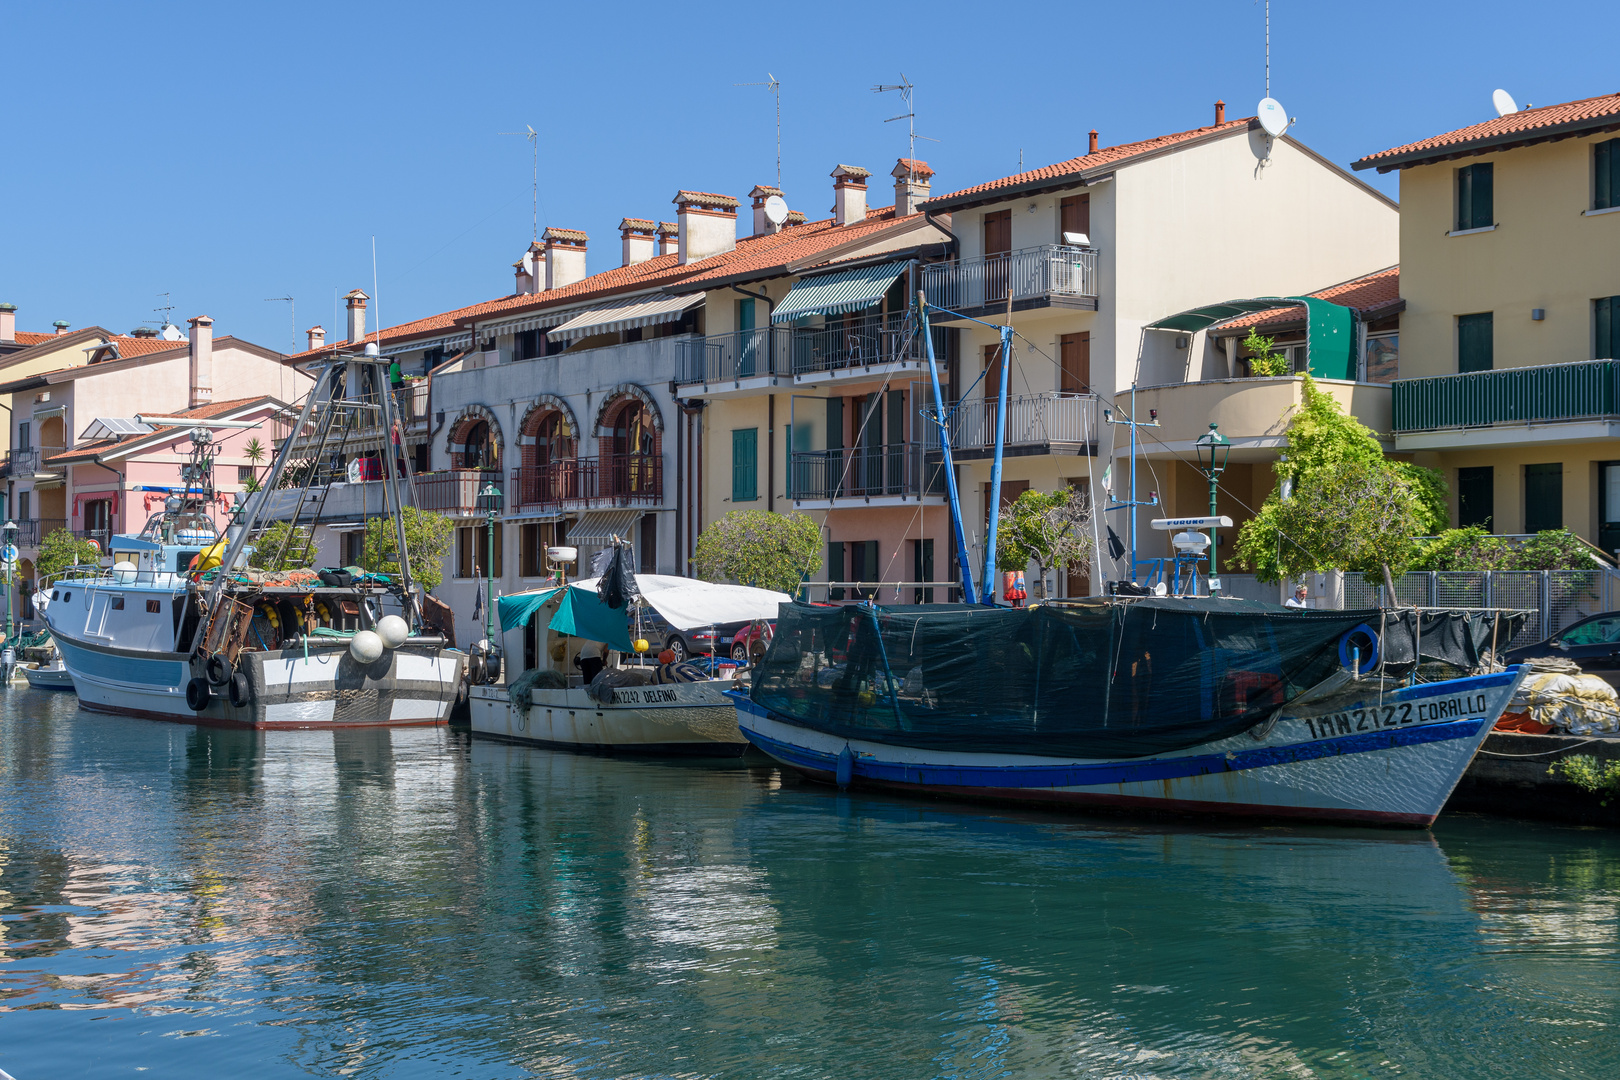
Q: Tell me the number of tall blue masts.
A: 2